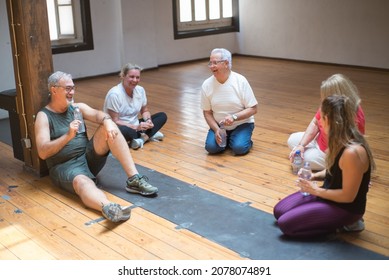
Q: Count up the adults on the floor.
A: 5